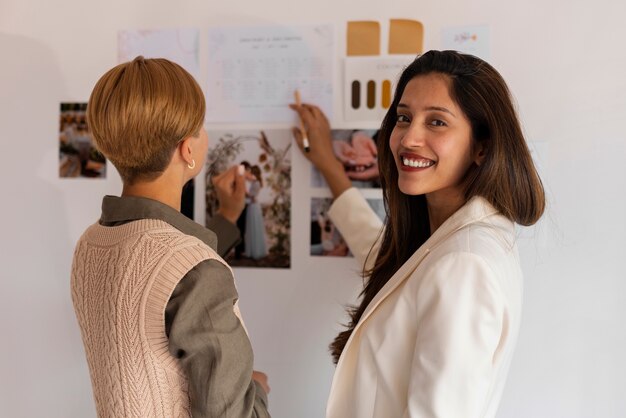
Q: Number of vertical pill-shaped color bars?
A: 3